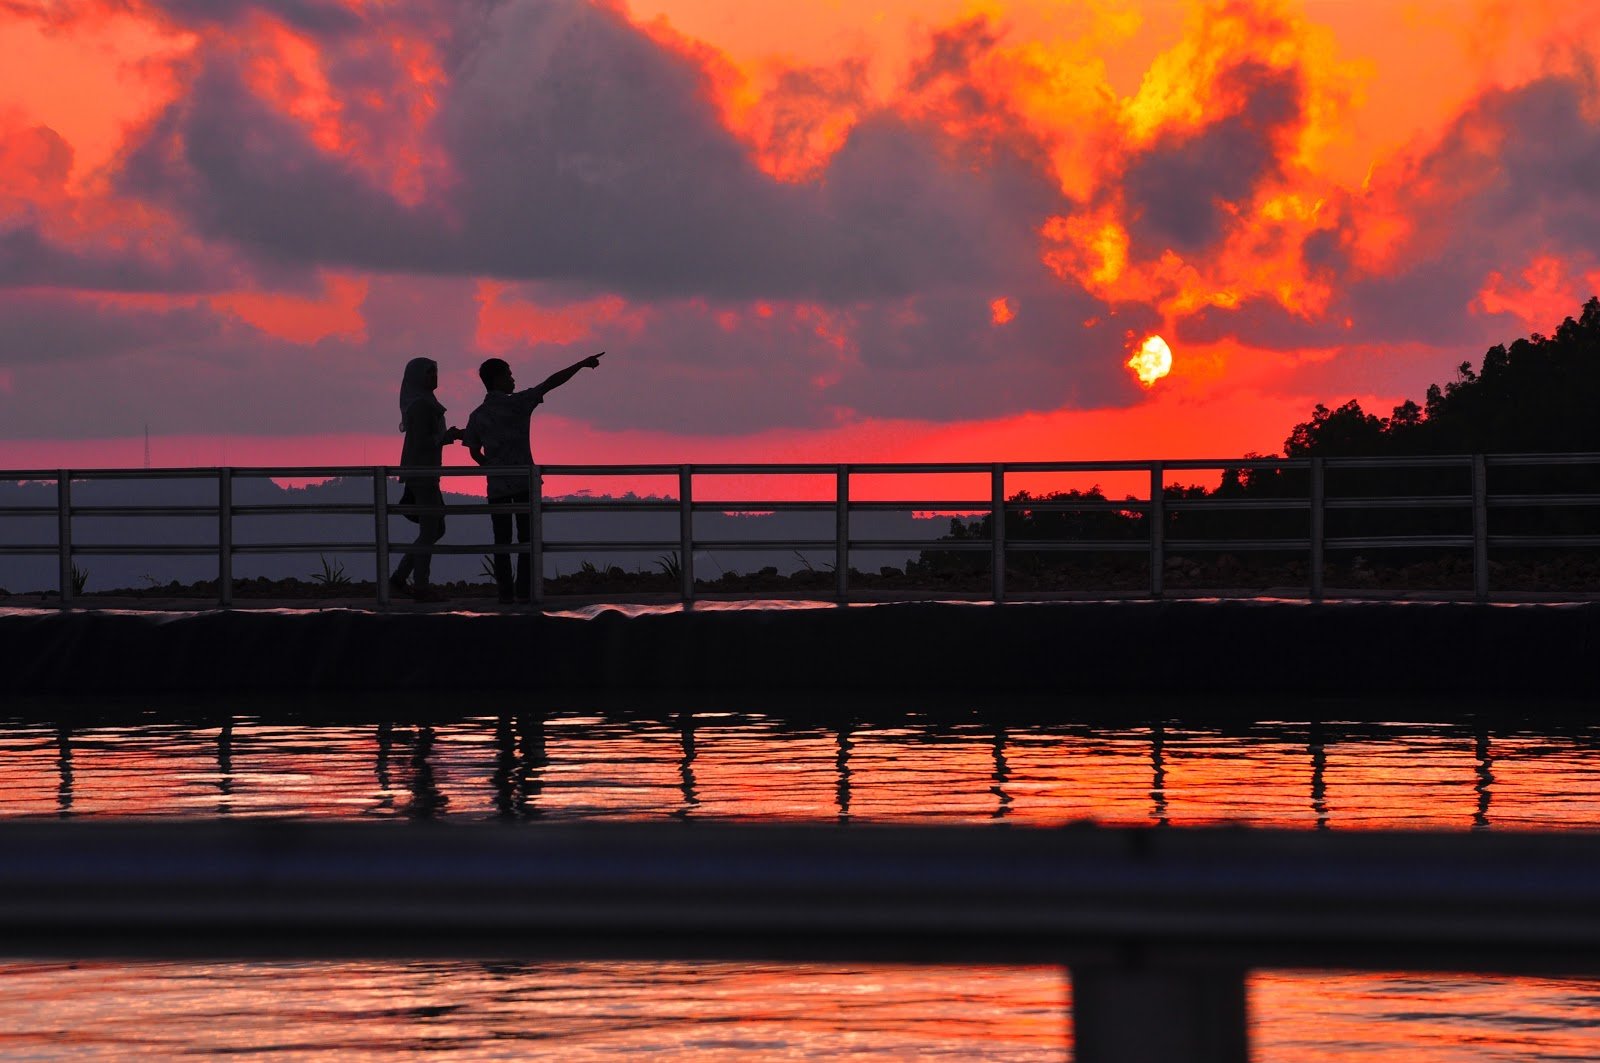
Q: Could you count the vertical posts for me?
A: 11